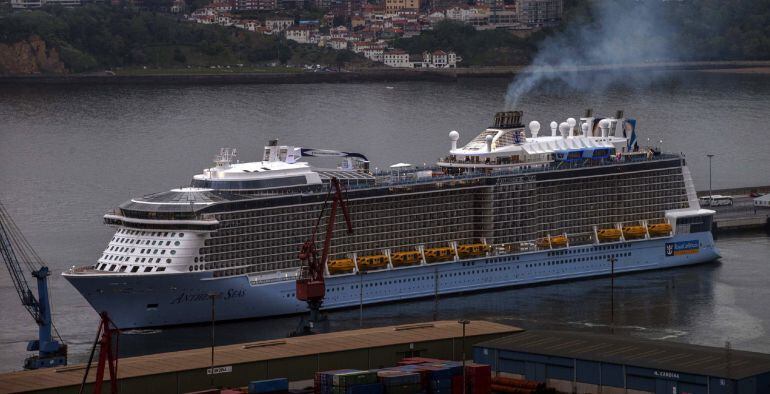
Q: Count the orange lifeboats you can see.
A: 9